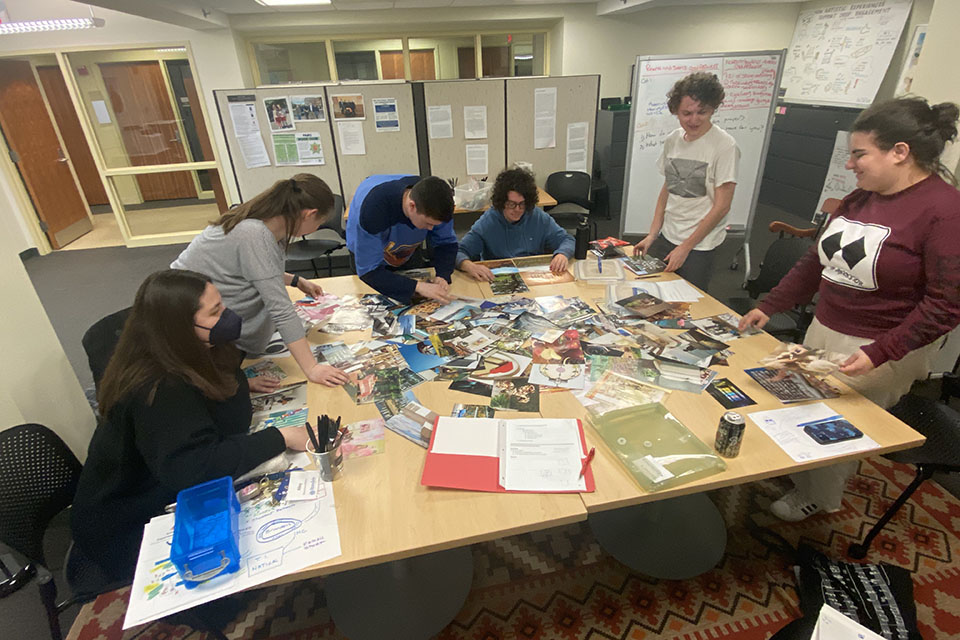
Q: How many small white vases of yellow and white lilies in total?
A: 0